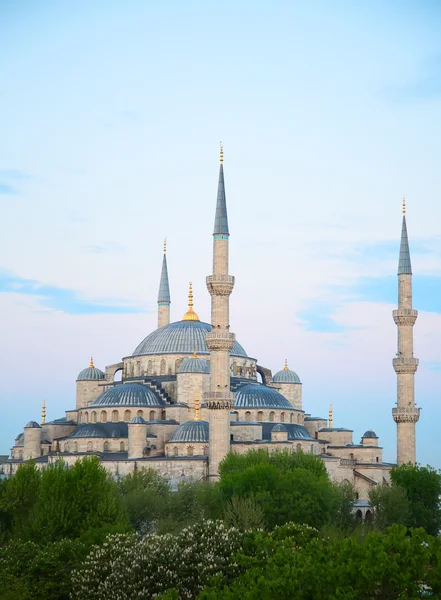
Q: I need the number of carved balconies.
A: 6